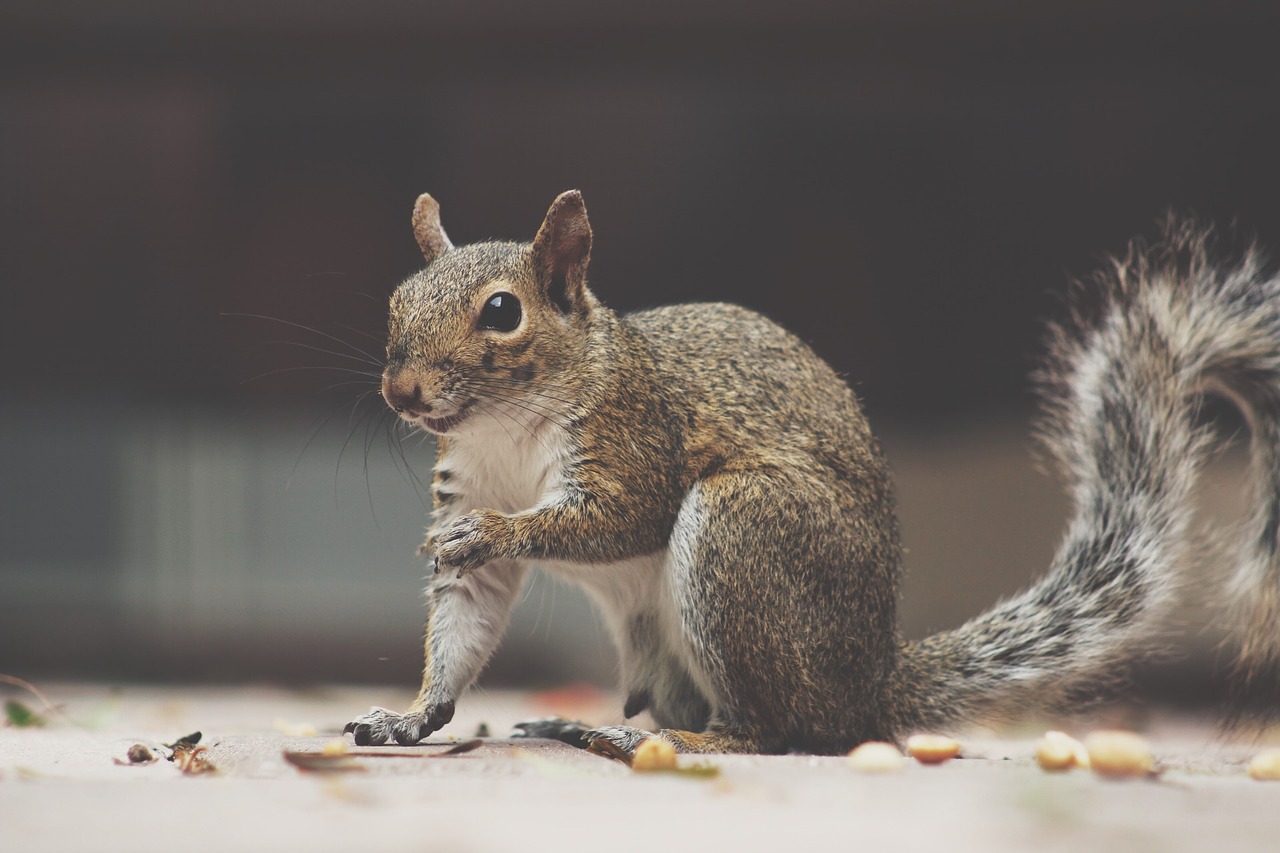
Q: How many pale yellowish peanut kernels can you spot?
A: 6